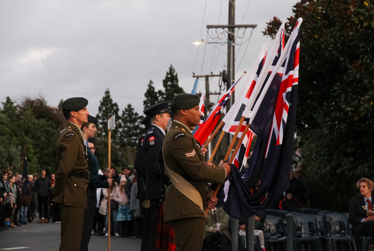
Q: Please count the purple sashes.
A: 0